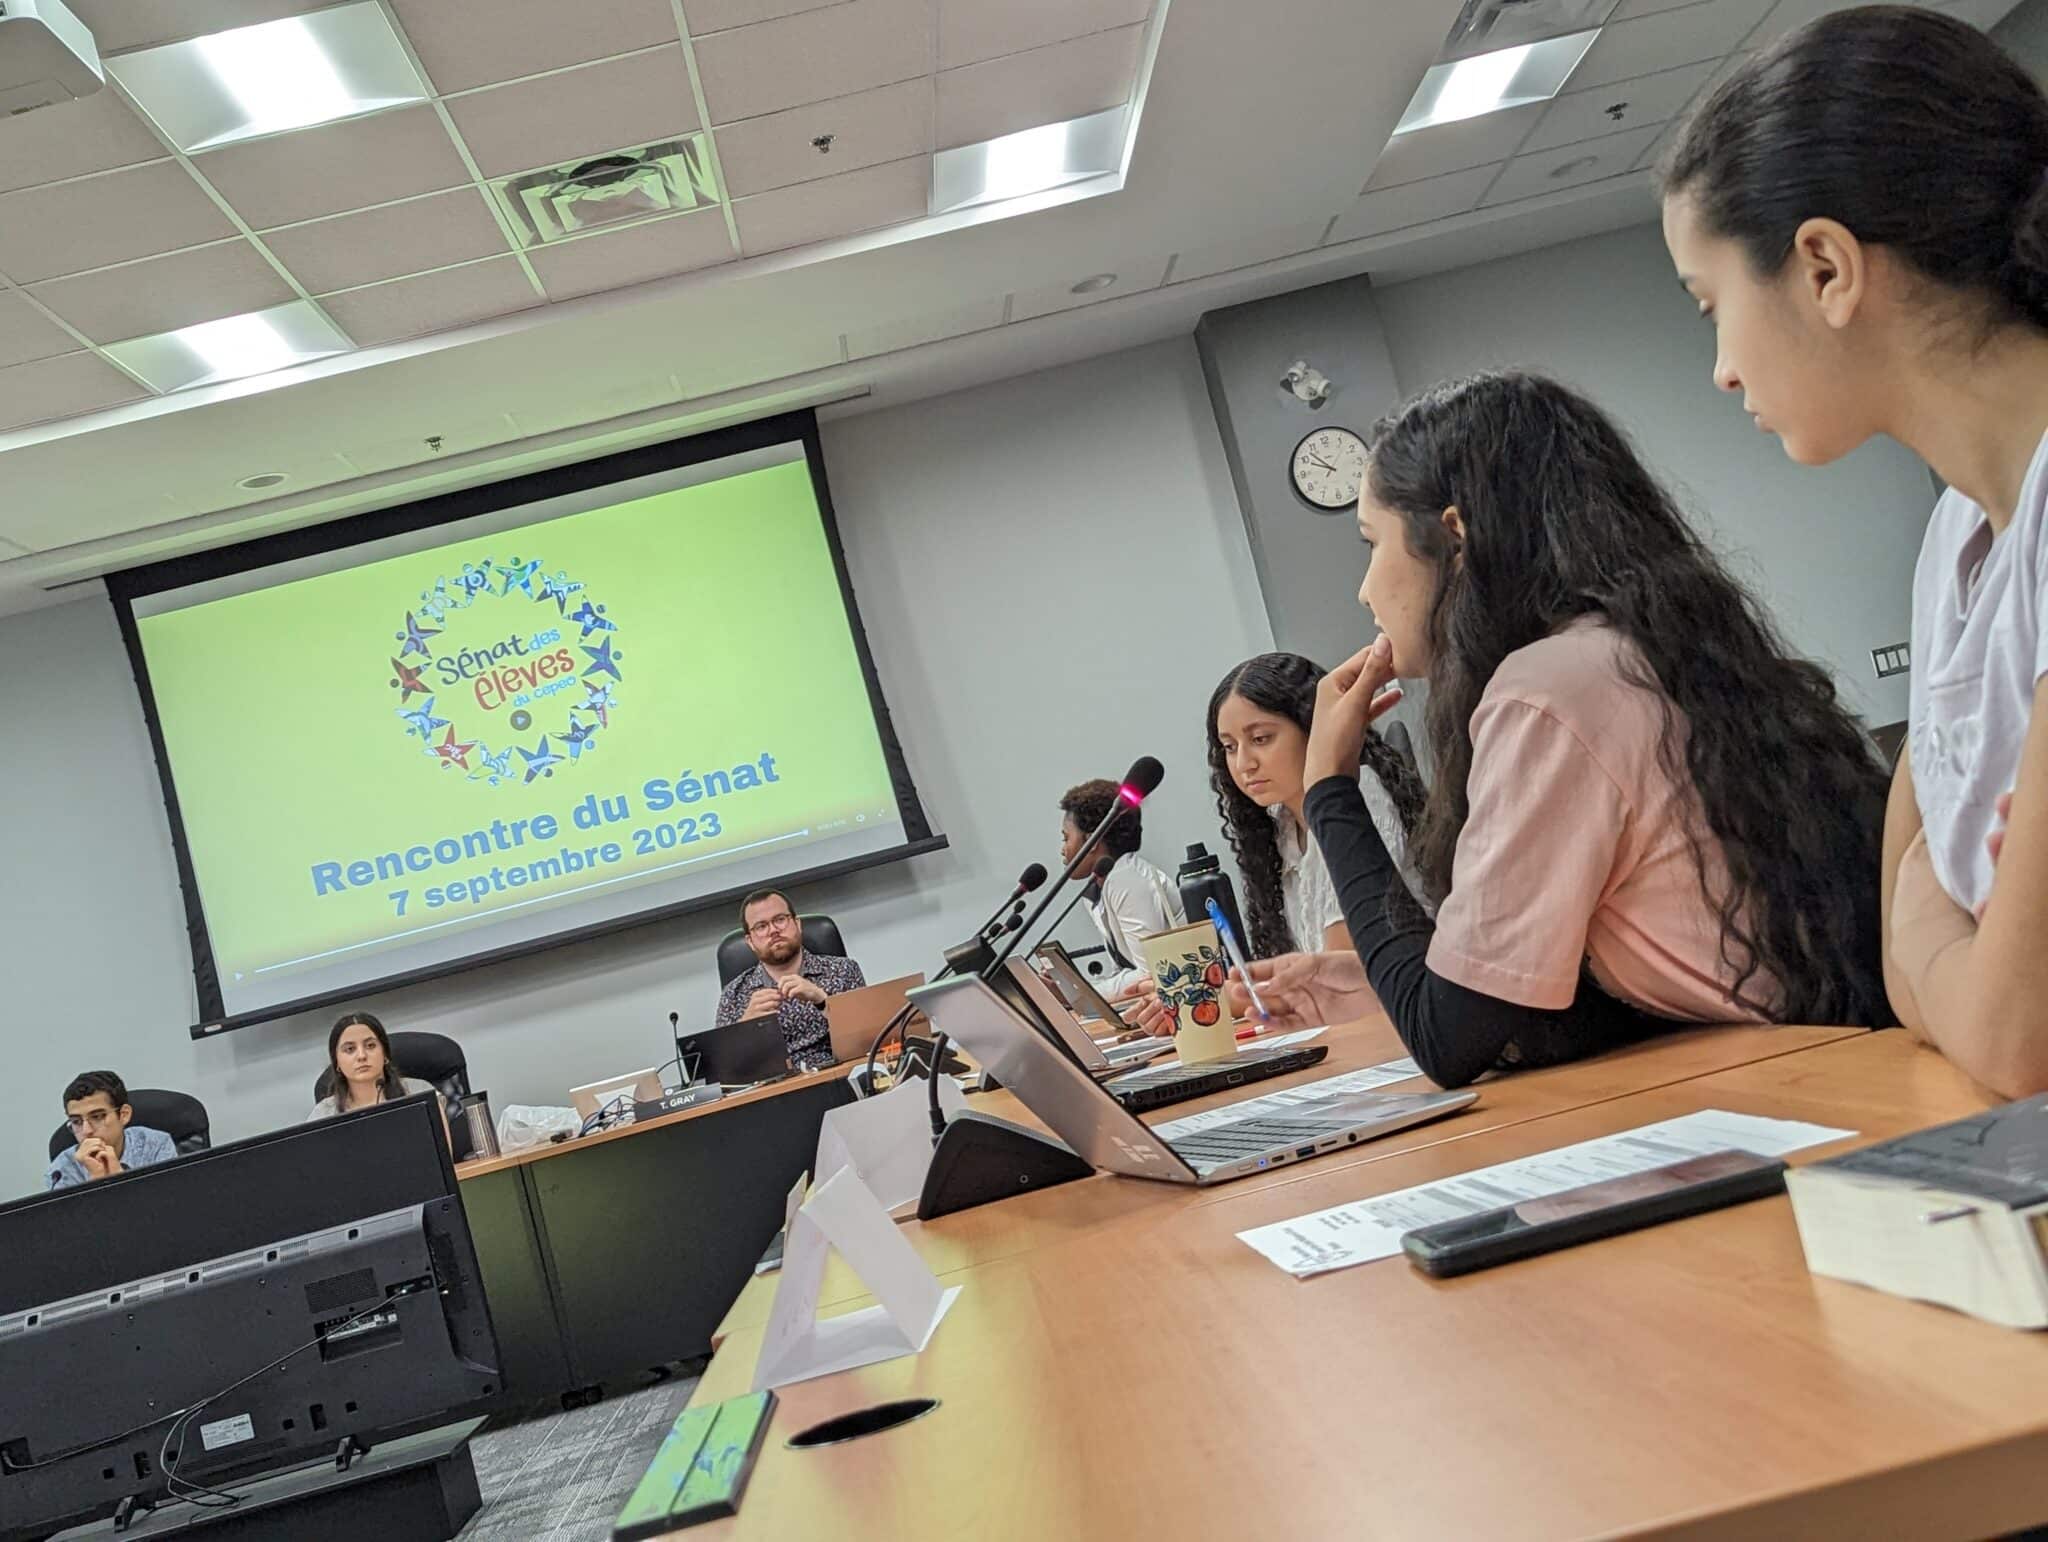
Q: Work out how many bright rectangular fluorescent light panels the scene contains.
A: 4